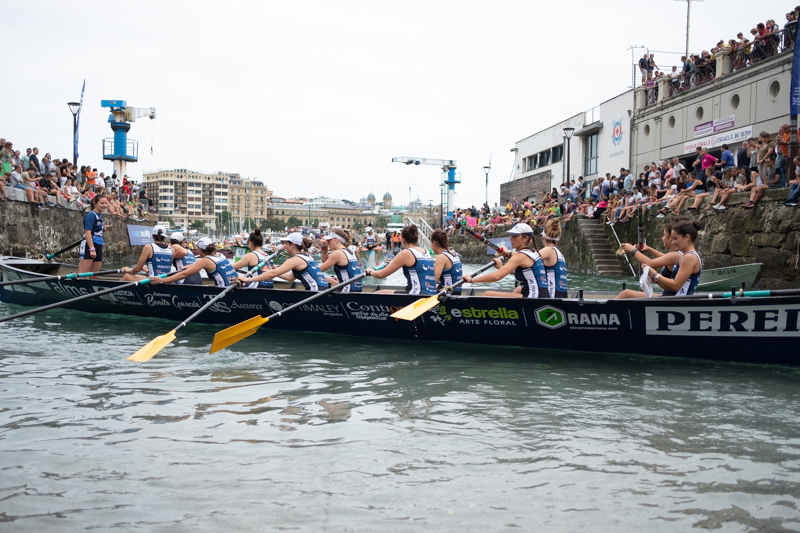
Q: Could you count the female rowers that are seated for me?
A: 12